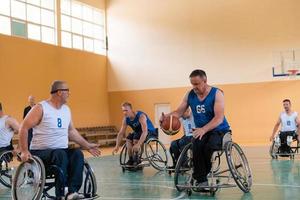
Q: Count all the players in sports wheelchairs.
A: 6